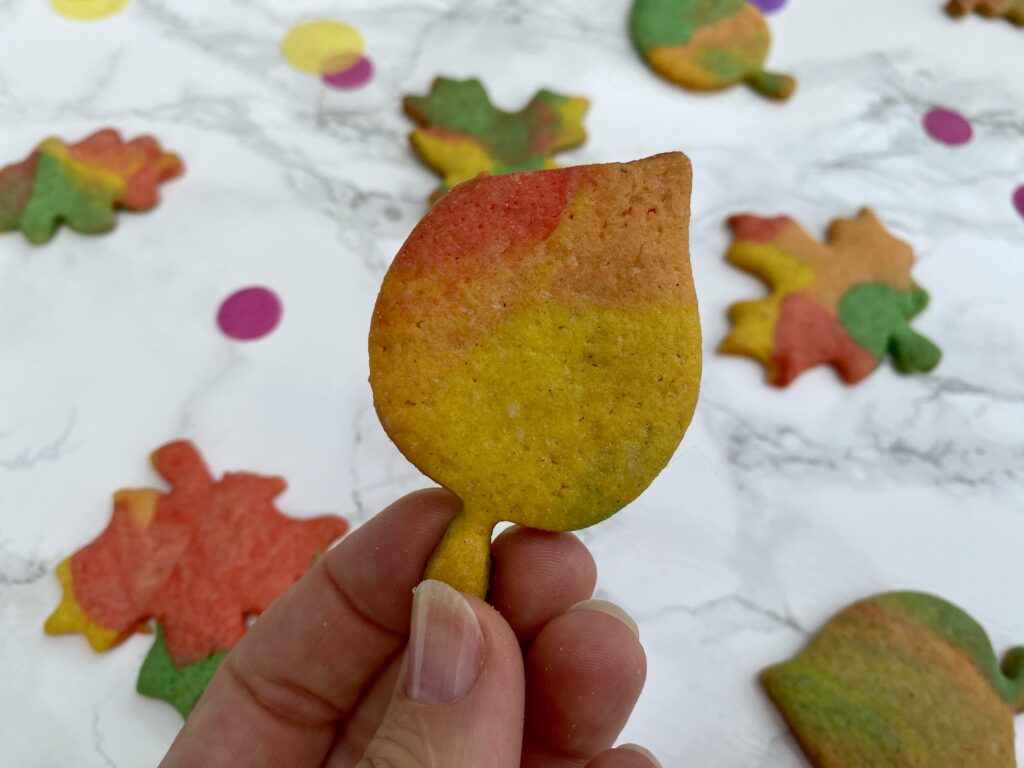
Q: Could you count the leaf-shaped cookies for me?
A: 8